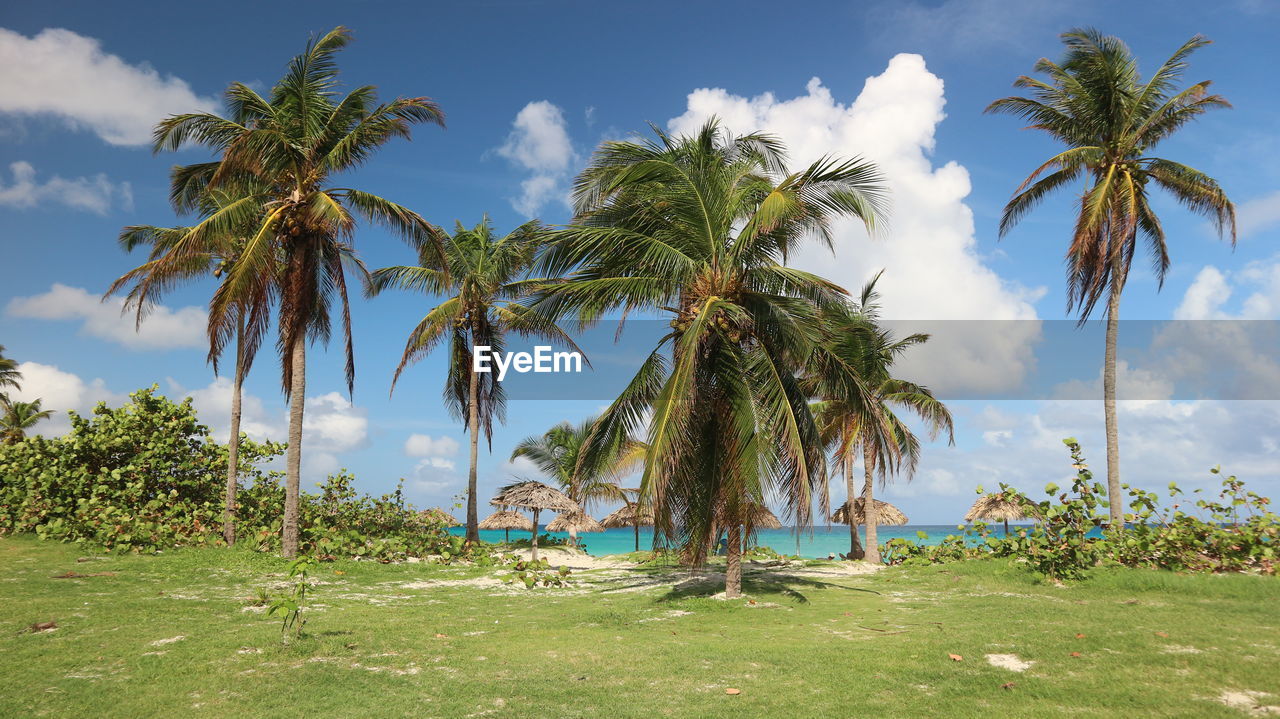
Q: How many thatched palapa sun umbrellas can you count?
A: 8